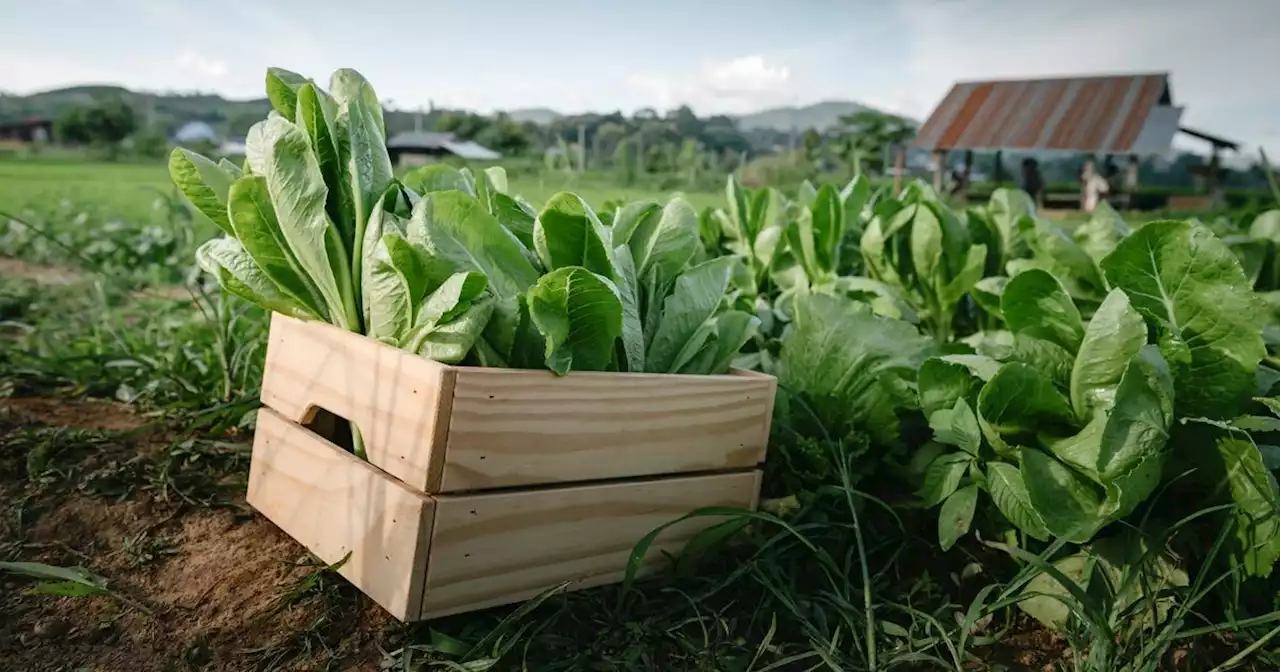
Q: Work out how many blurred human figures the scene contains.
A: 2